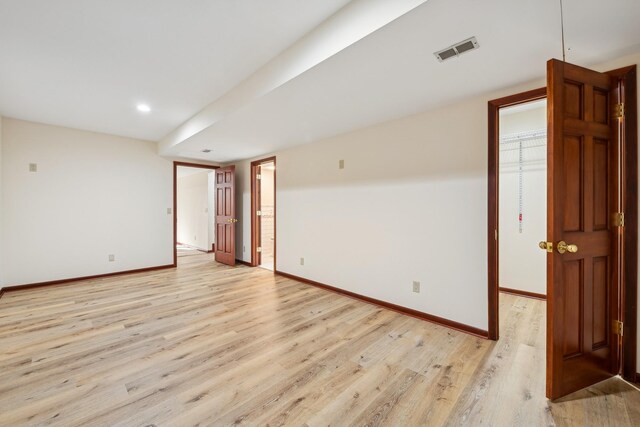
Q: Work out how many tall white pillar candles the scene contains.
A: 0